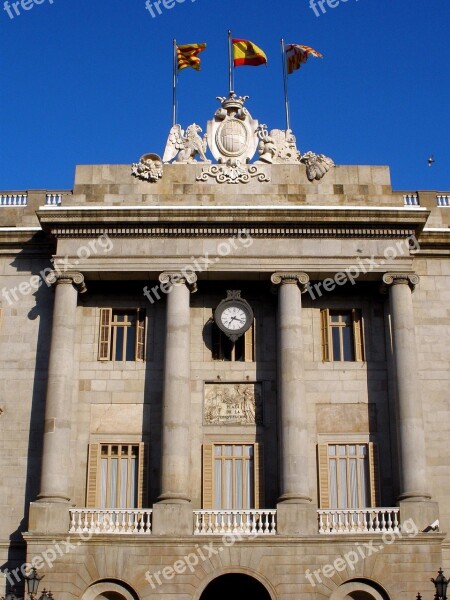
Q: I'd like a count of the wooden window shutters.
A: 12